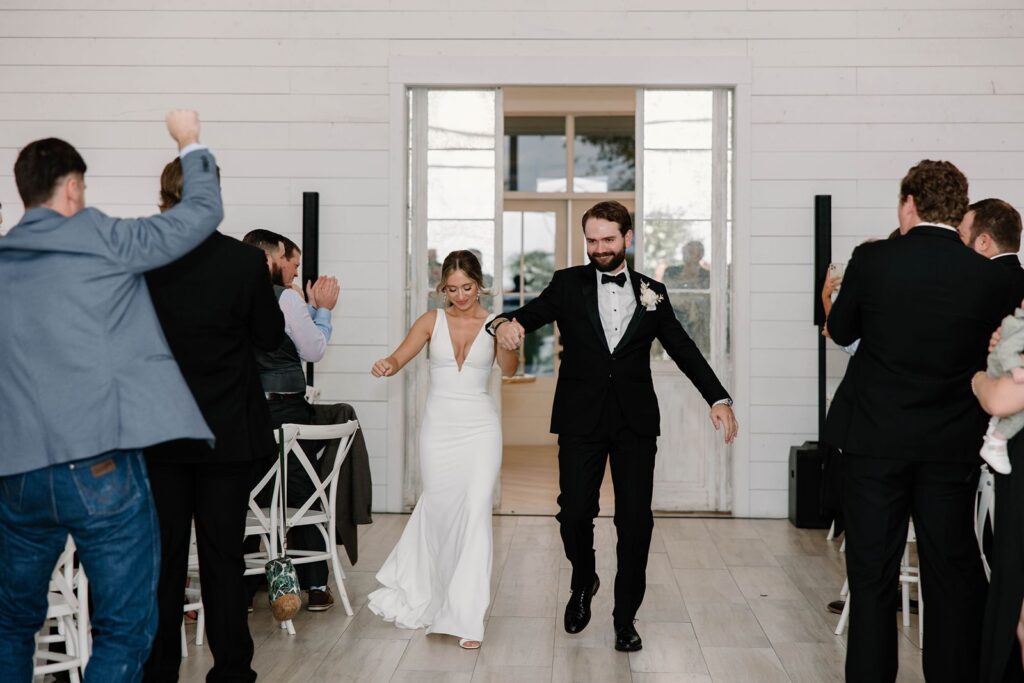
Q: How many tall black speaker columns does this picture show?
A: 2